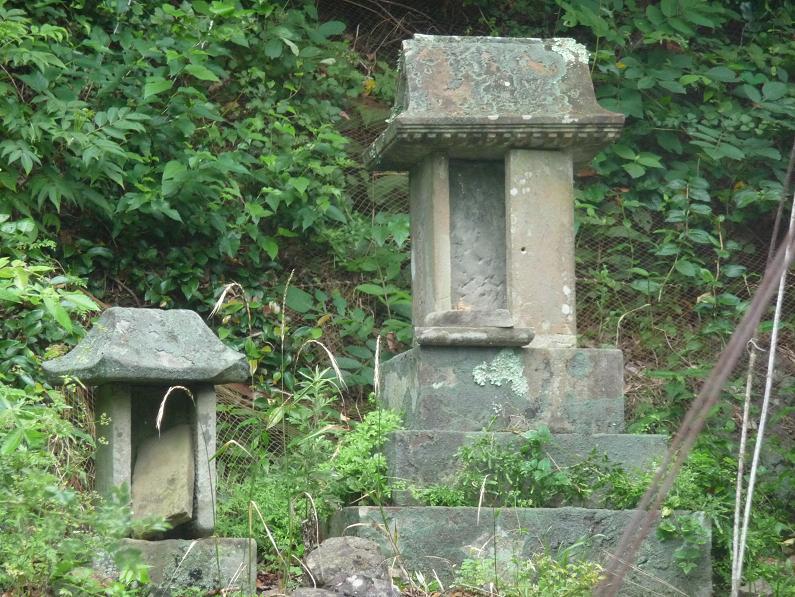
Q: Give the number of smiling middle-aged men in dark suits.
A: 0